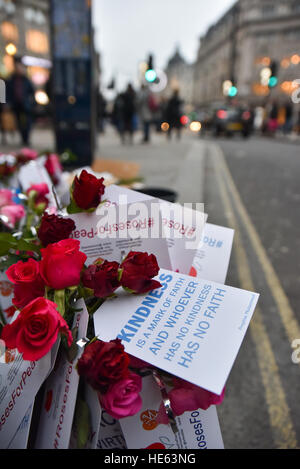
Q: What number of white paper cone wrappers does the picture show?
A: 0